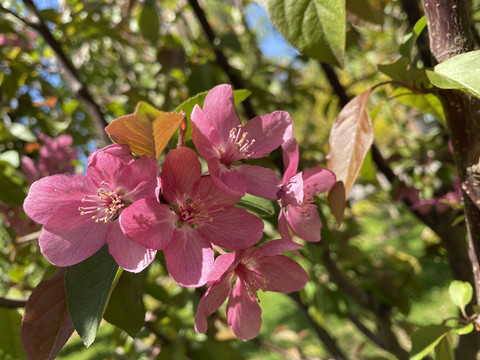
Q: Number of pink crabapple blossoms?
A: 5